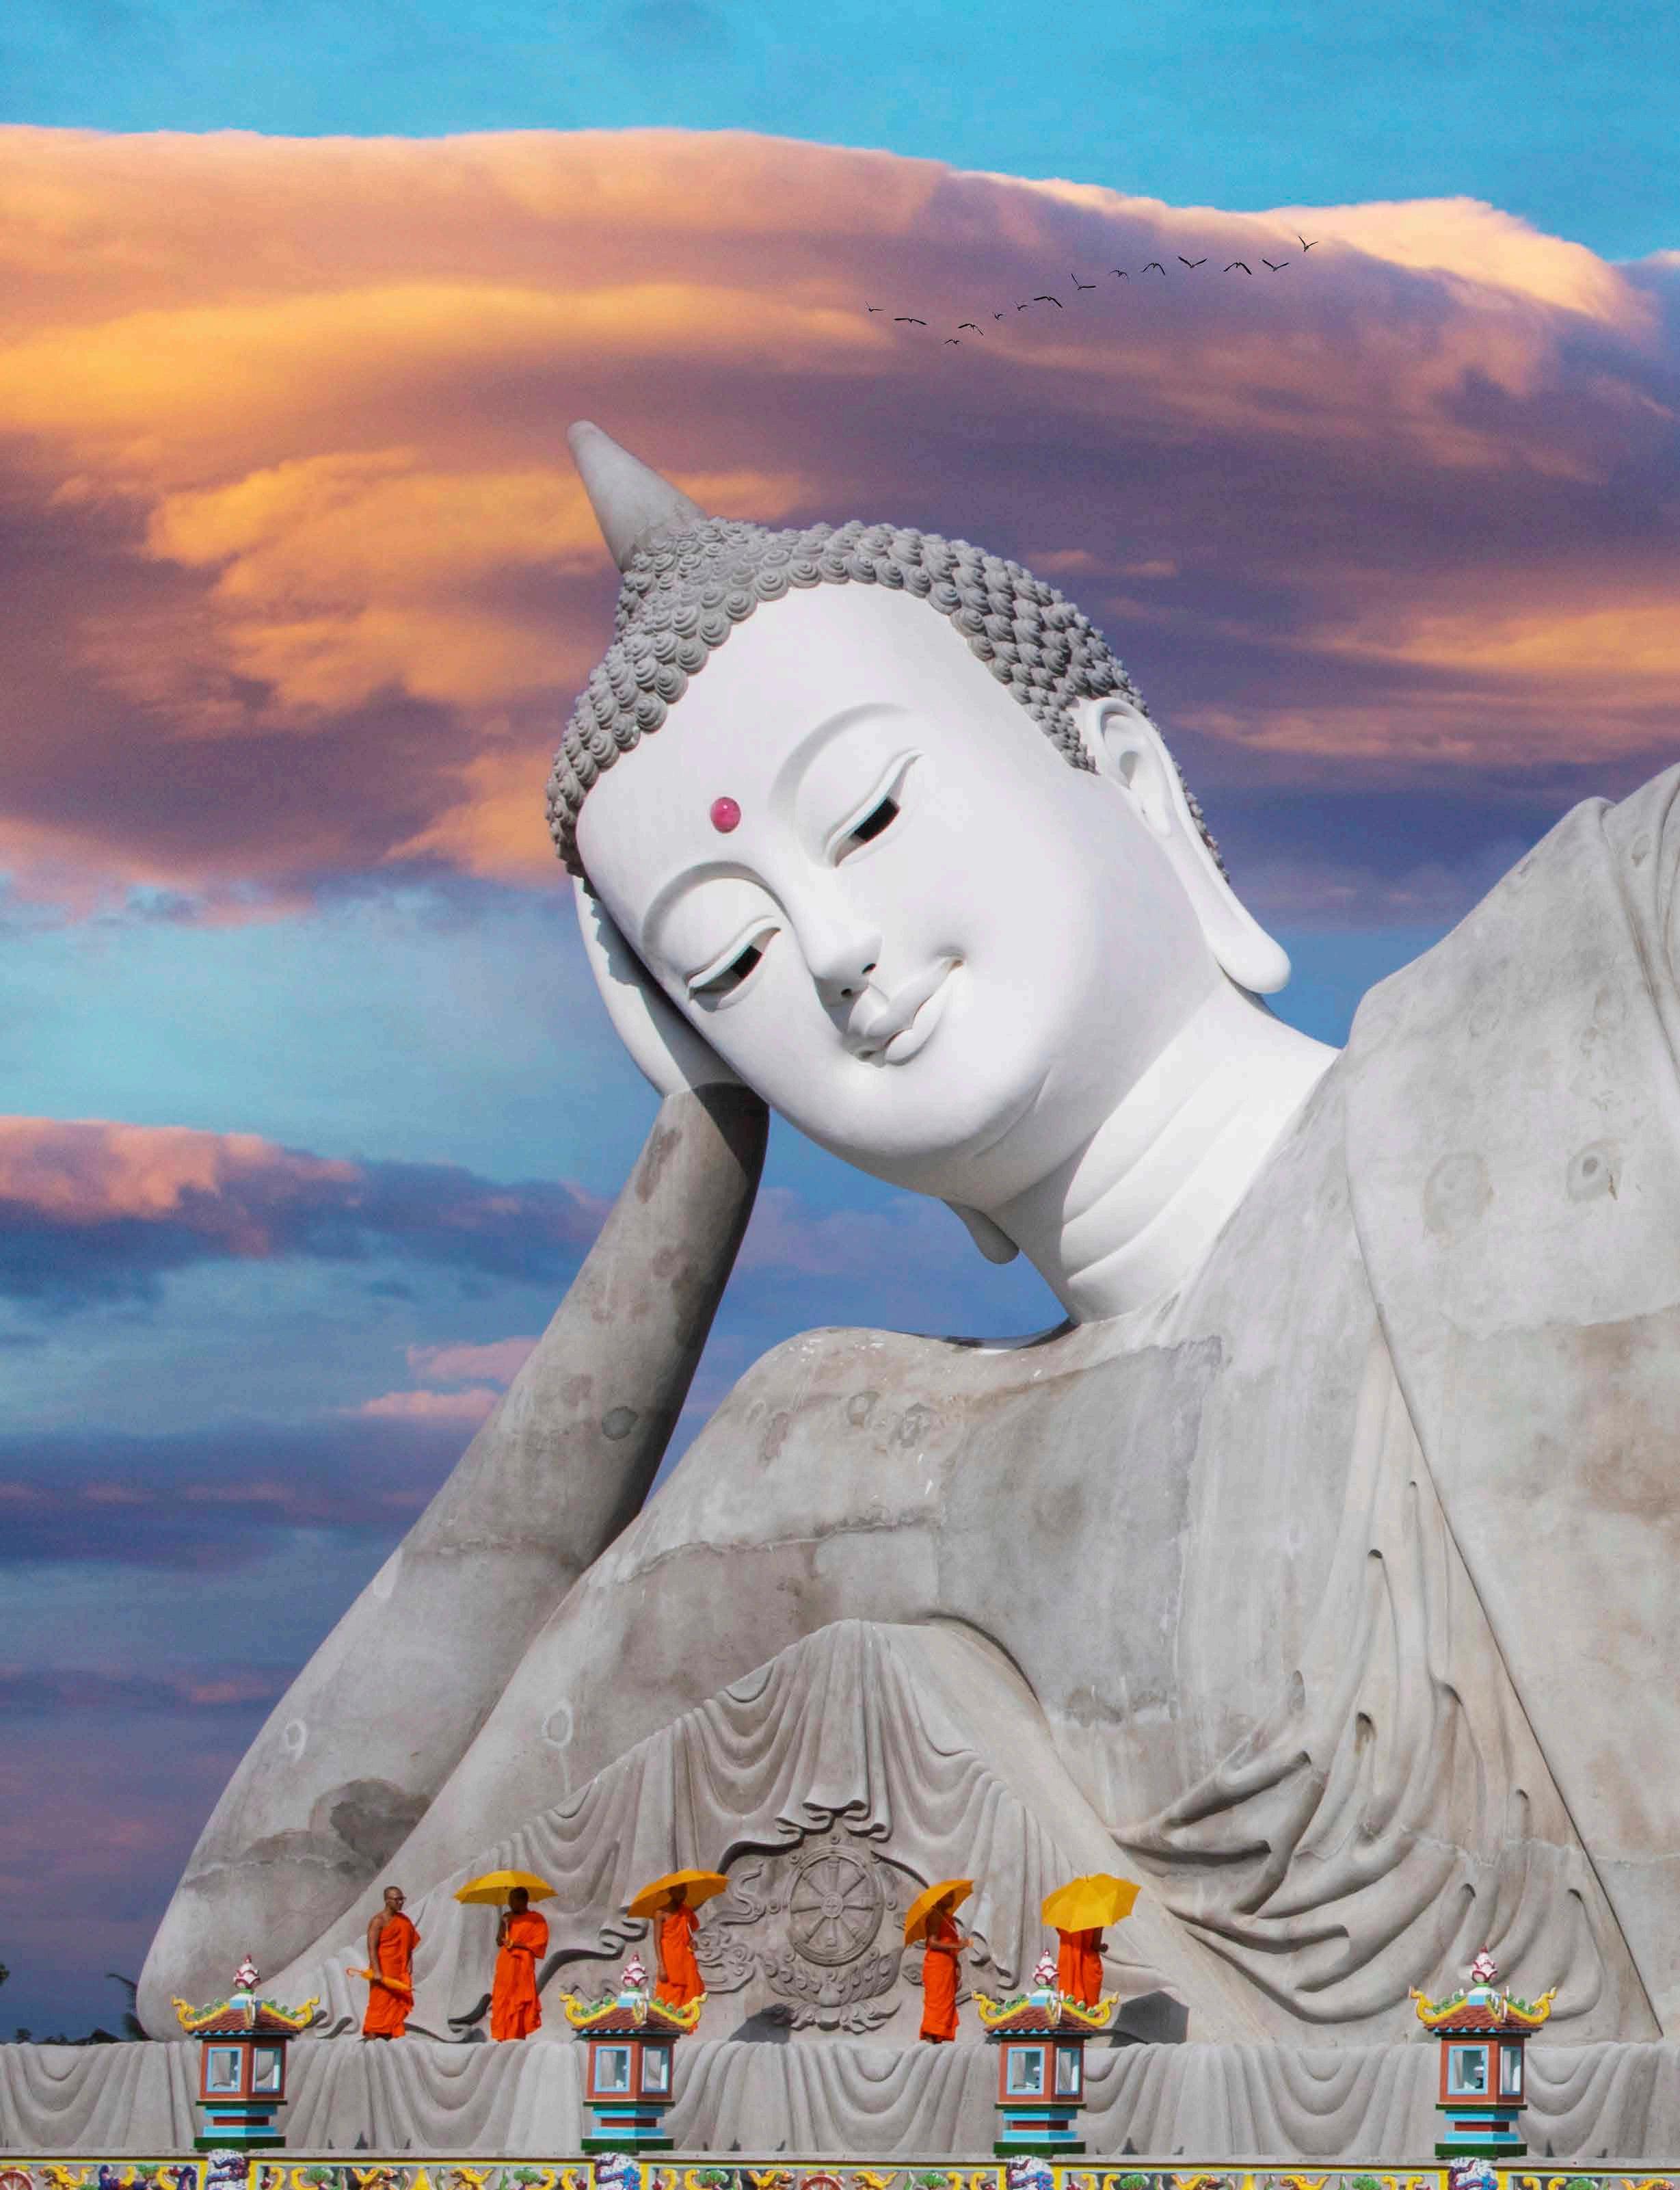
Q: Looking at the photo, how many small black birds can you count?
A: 14